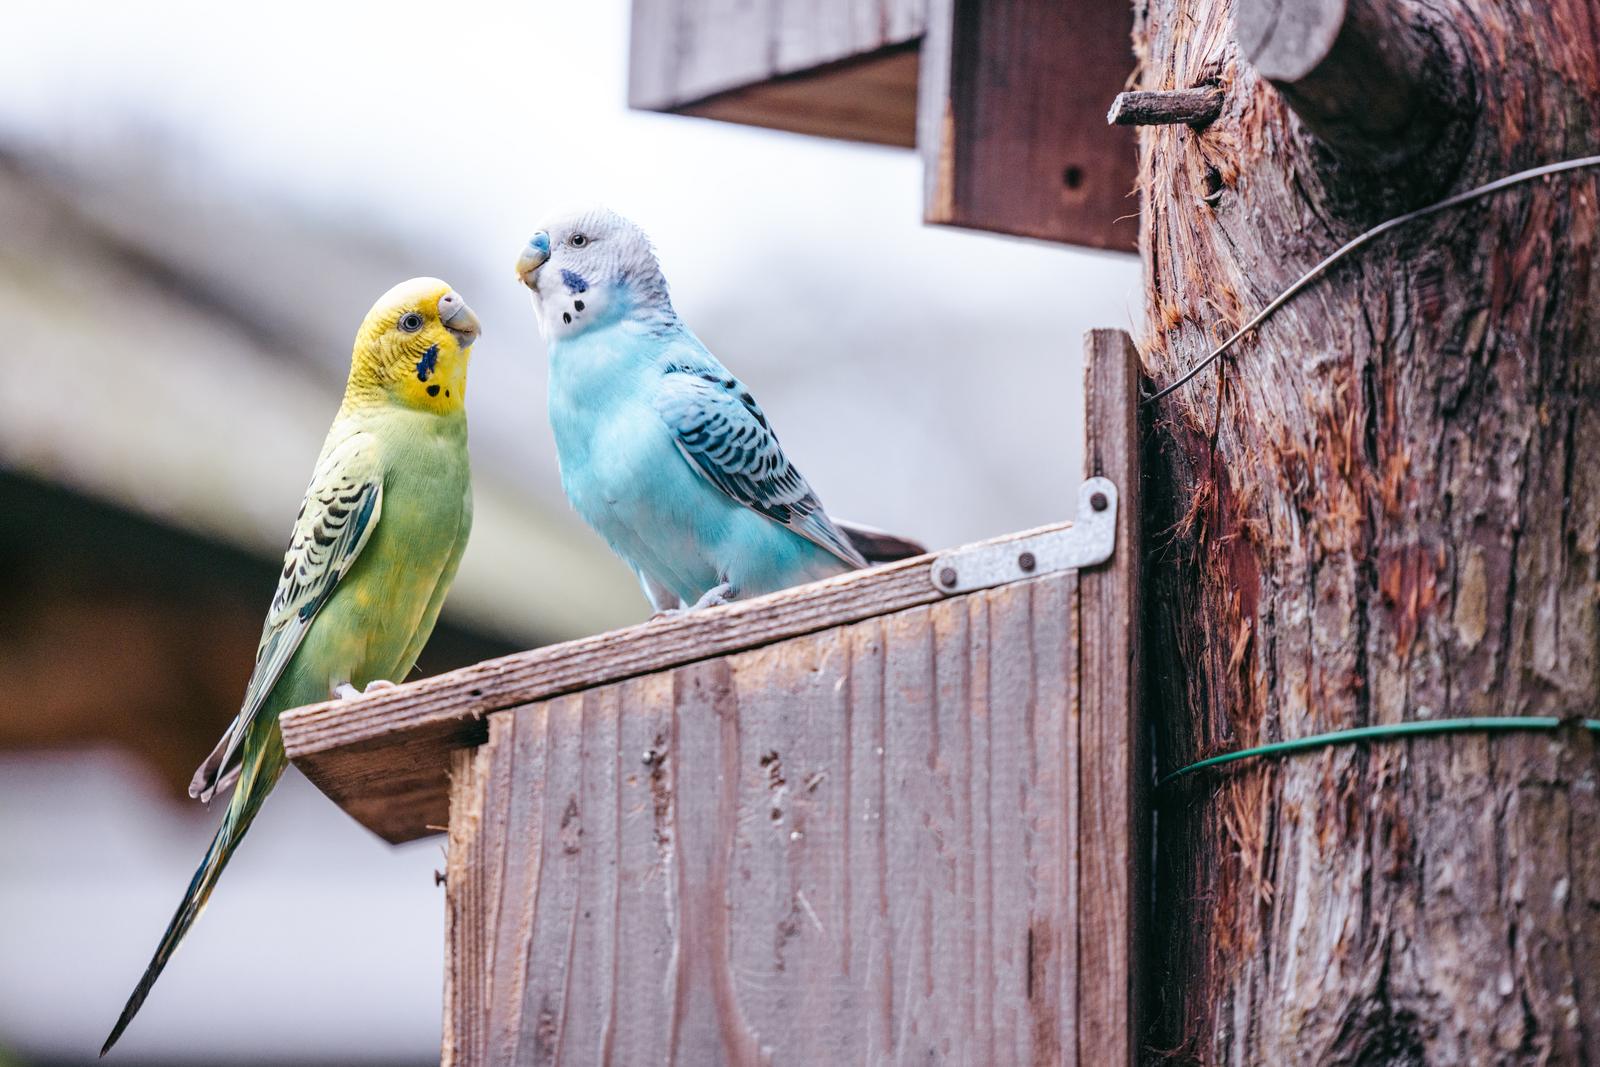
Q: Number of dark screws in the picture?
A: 3